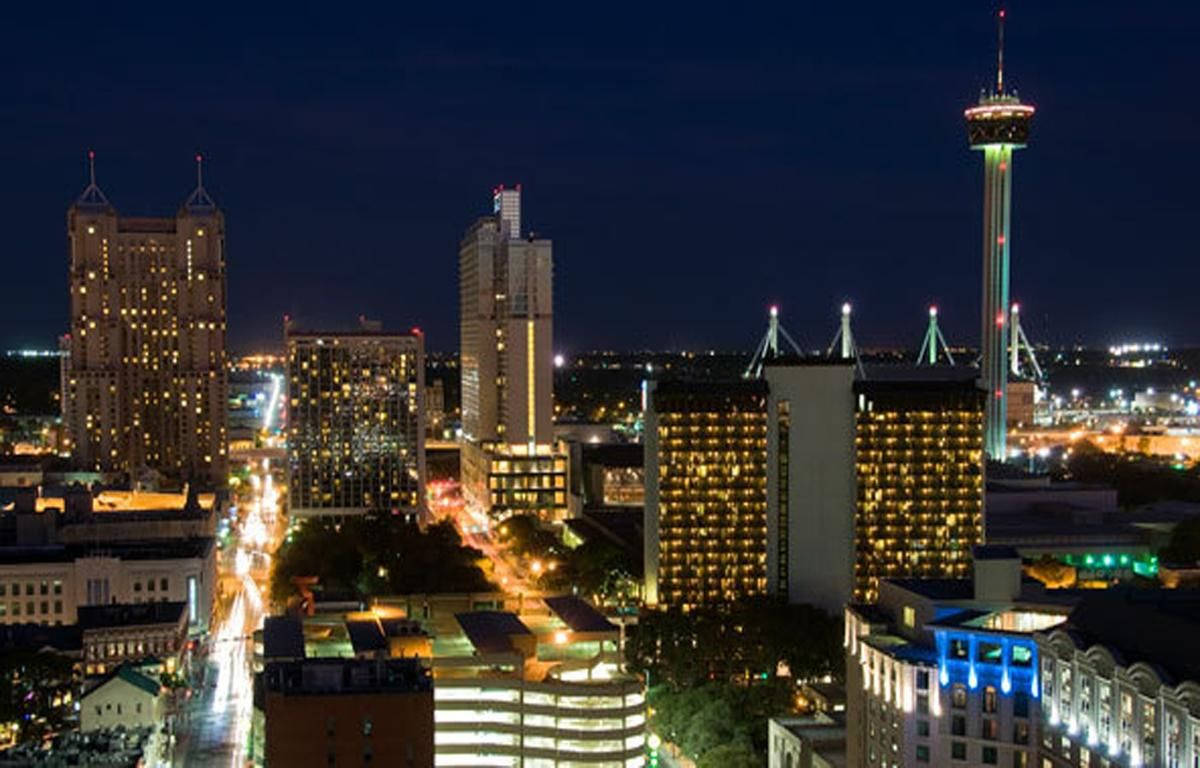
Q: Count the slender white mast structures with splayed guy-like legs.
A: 4